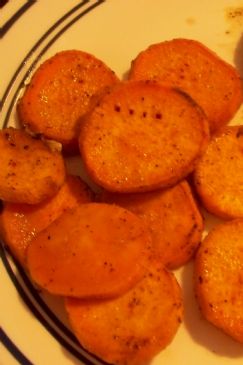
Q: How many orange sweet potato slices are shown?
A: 10